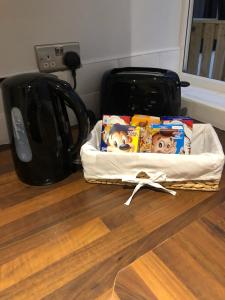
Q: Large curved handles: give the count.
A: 1